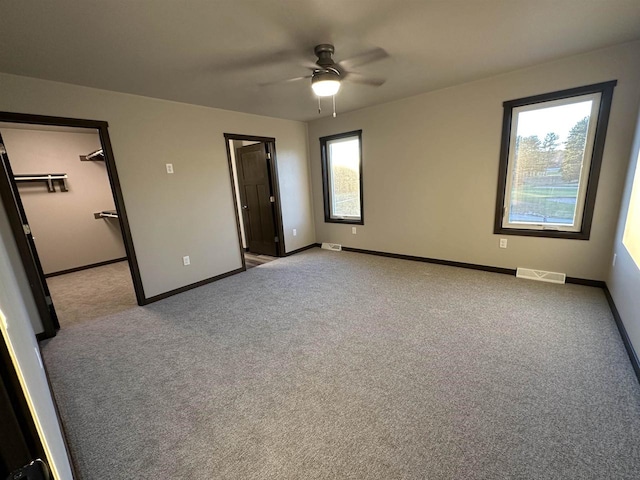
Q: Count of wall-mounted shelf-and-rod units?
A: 3